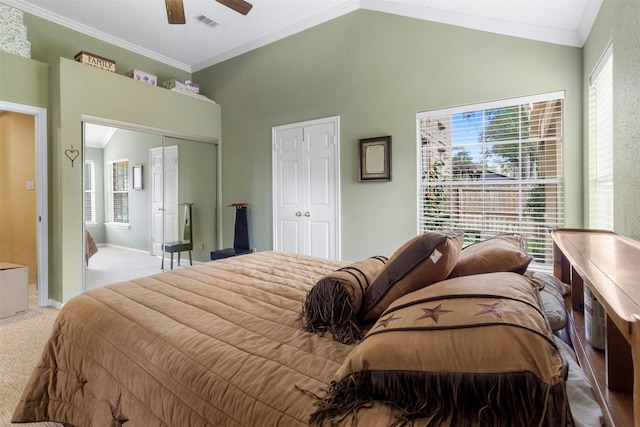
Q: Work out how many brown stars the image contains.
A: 5